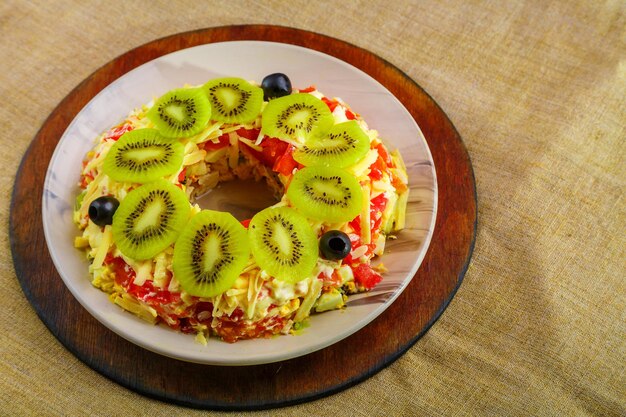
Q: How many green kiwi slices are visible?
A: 9